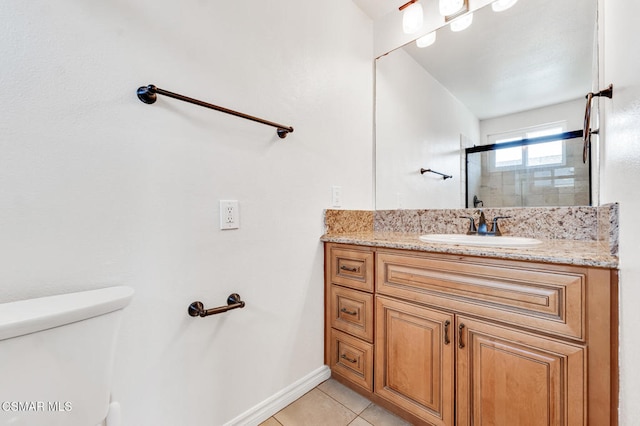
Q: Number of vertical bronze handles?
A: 2